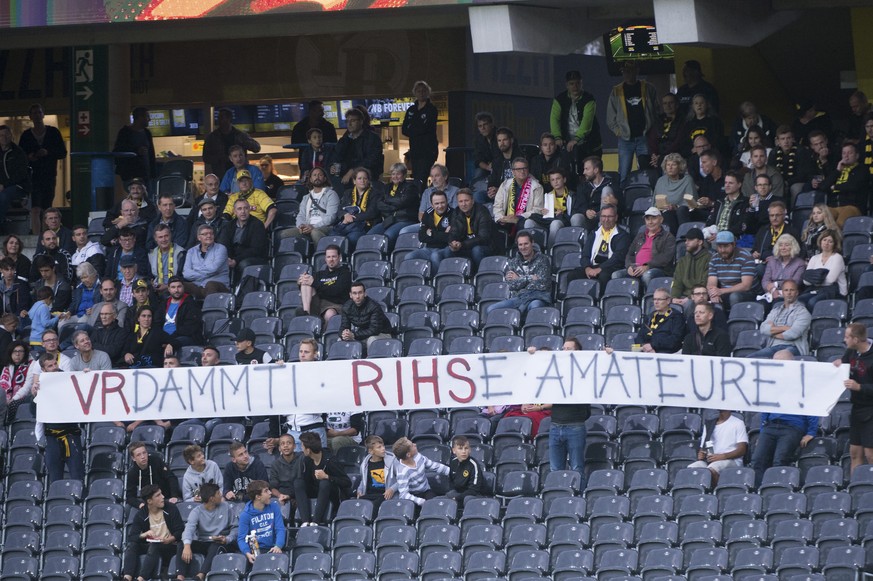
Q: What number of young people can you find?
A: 11